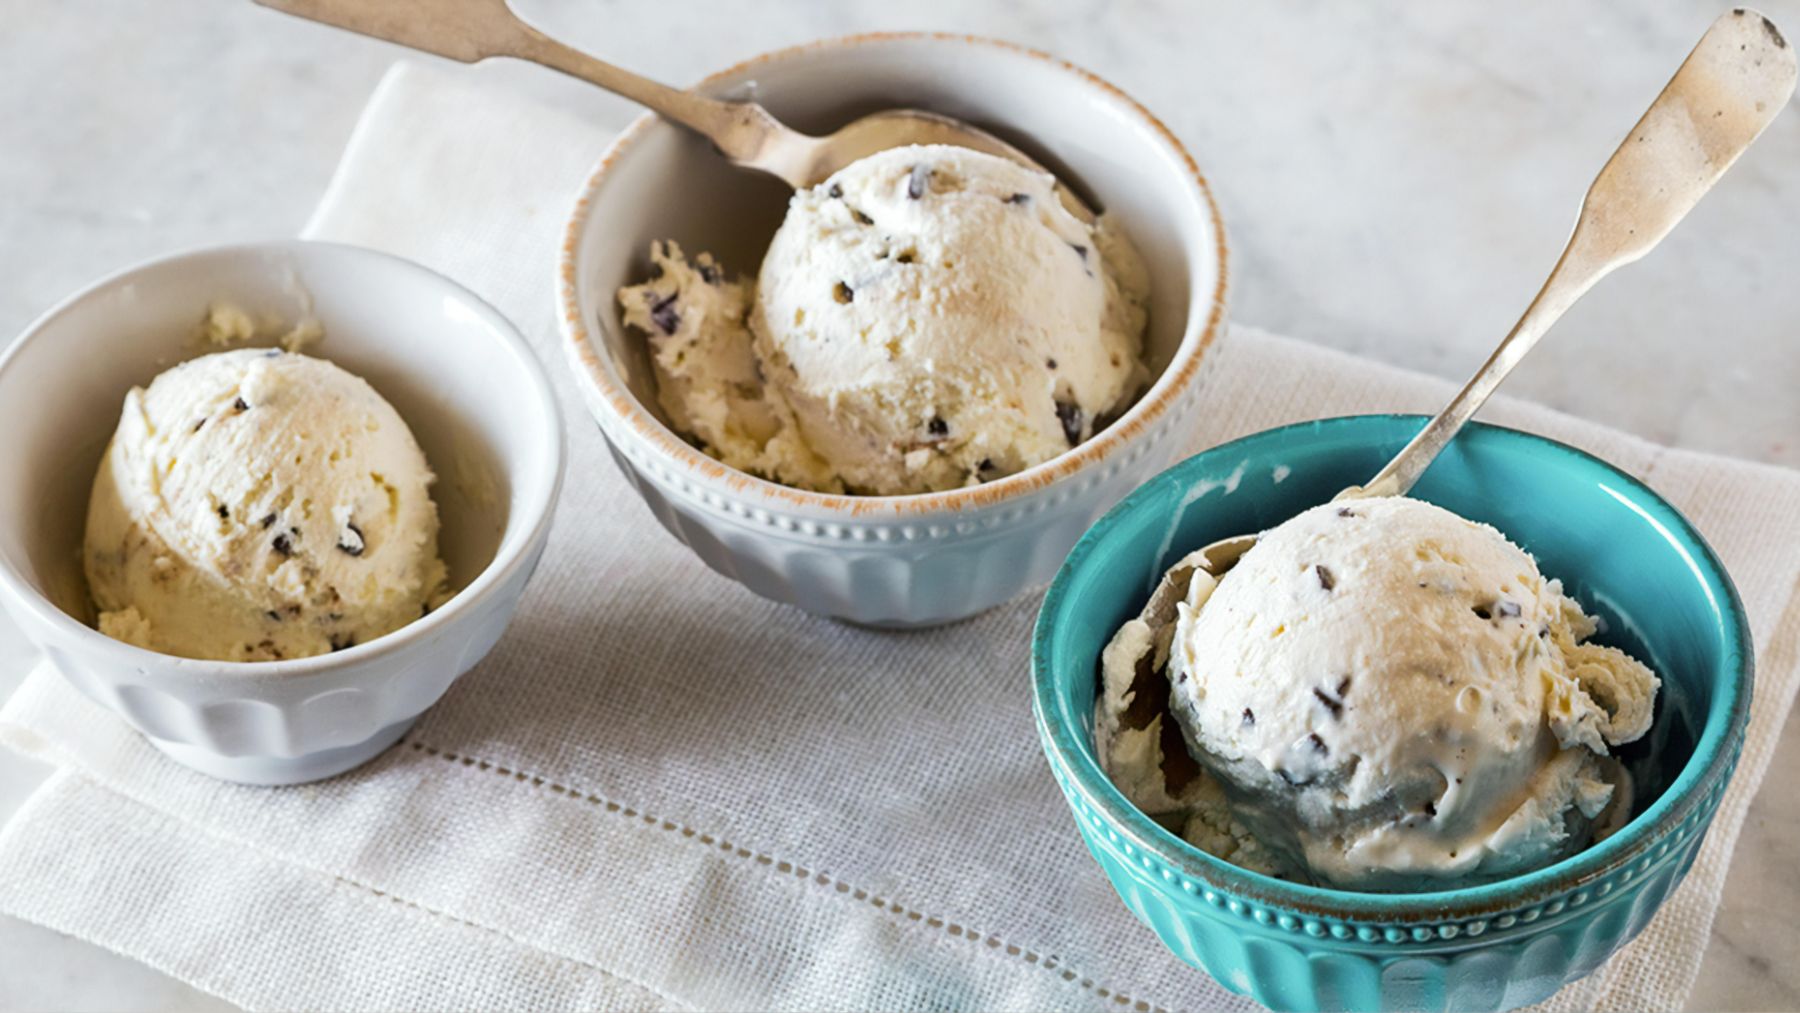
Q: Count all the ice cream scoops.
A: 3